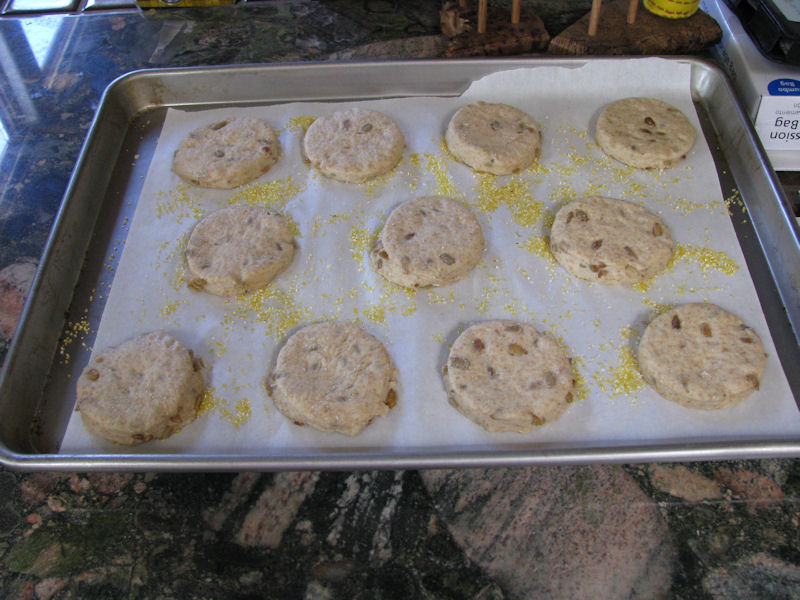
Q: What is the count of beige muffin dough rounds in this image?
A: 11